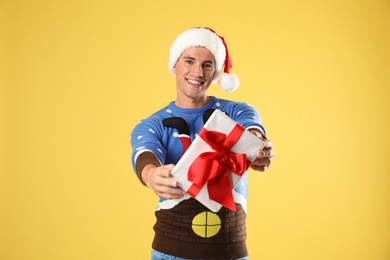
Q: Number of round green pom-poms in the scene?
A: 0